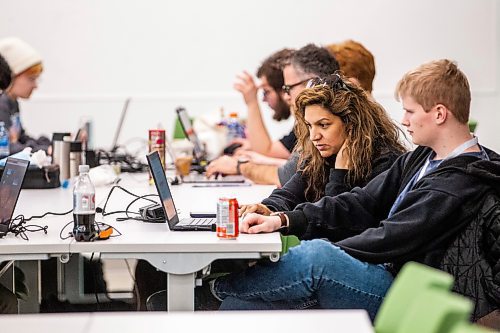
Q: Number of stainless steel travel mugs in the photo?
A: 2